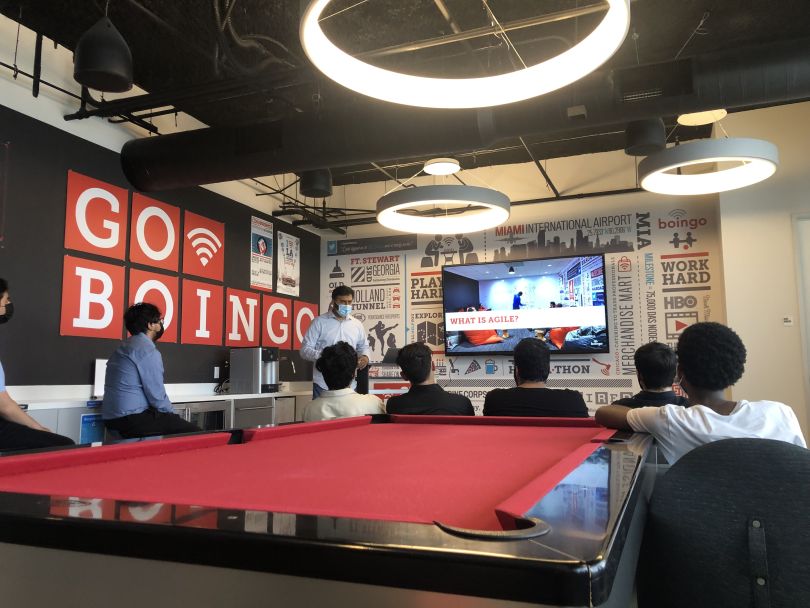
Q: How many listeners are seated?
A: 7